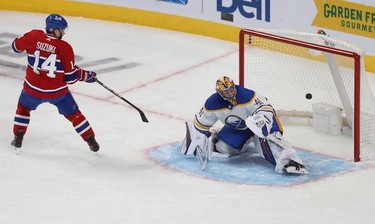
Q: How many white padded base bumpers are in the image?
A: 1